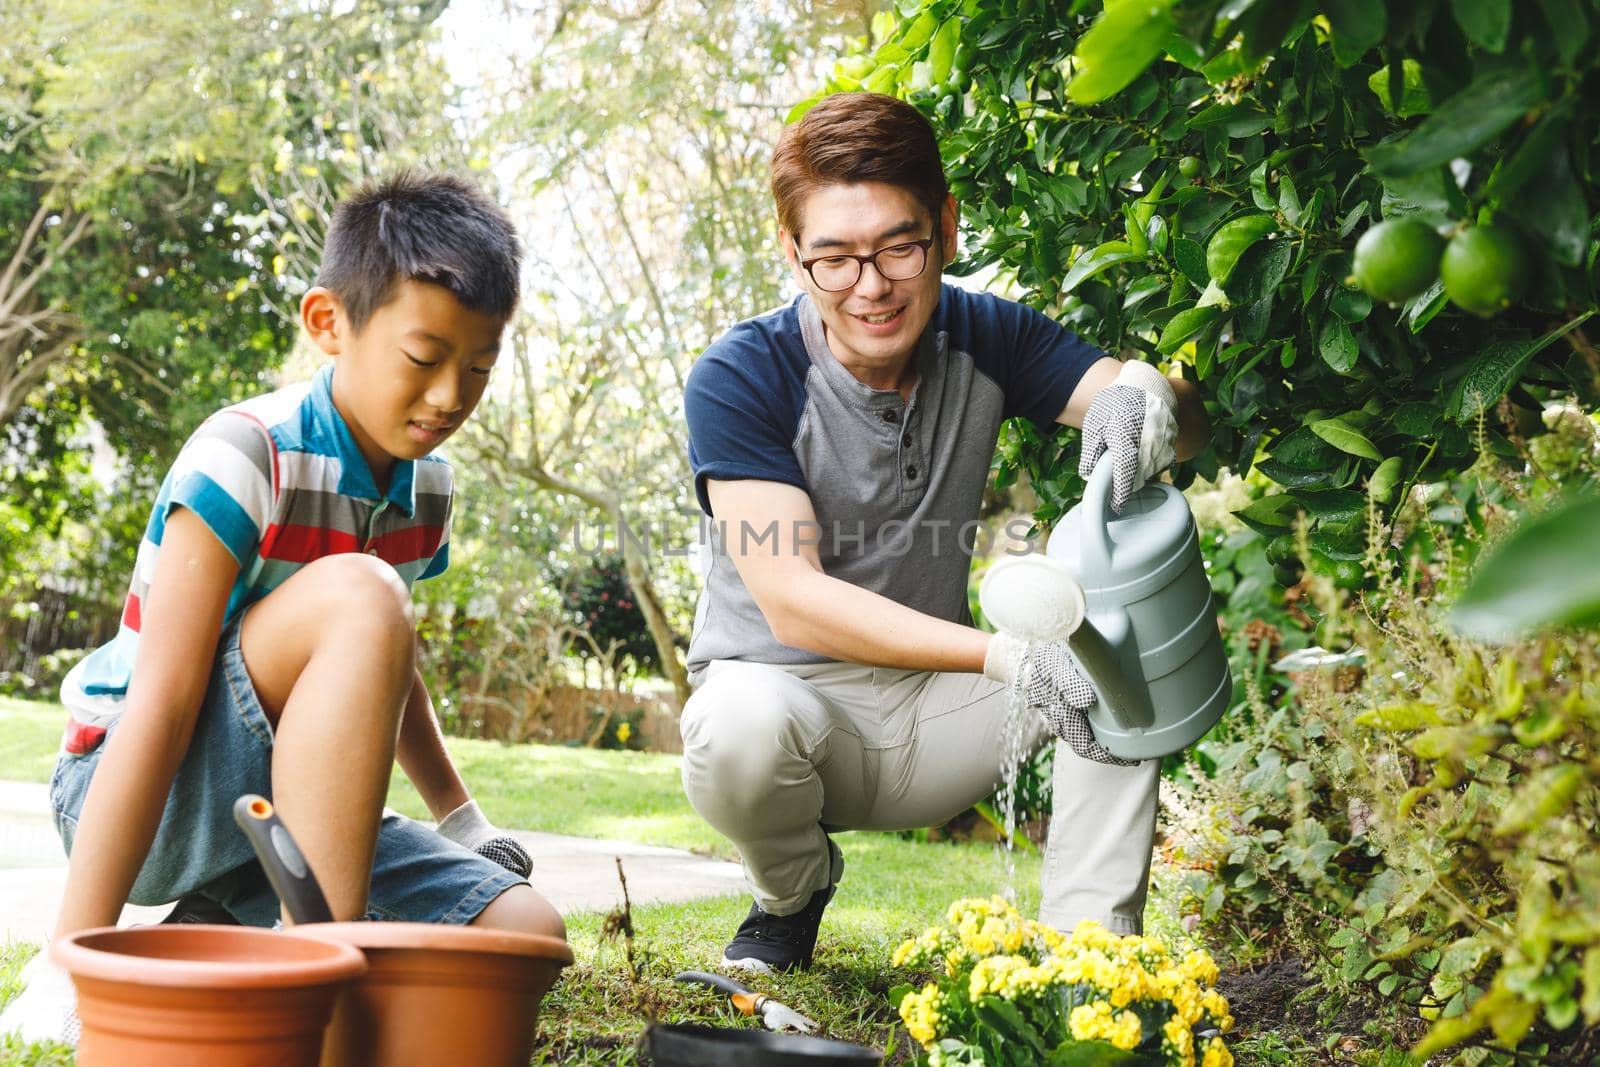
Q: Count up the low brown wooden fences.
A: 1